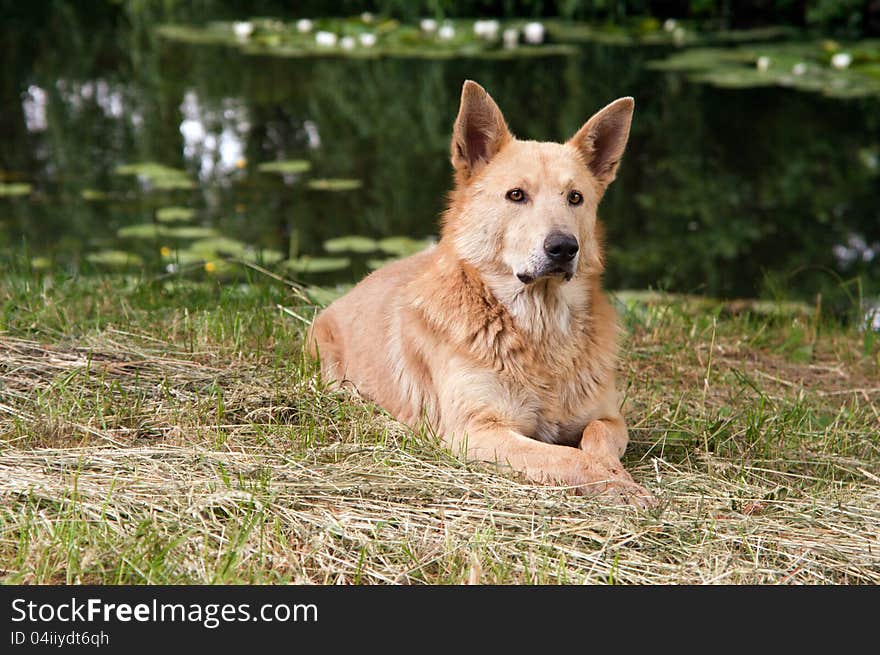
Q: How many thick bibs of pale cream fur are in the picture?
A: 1